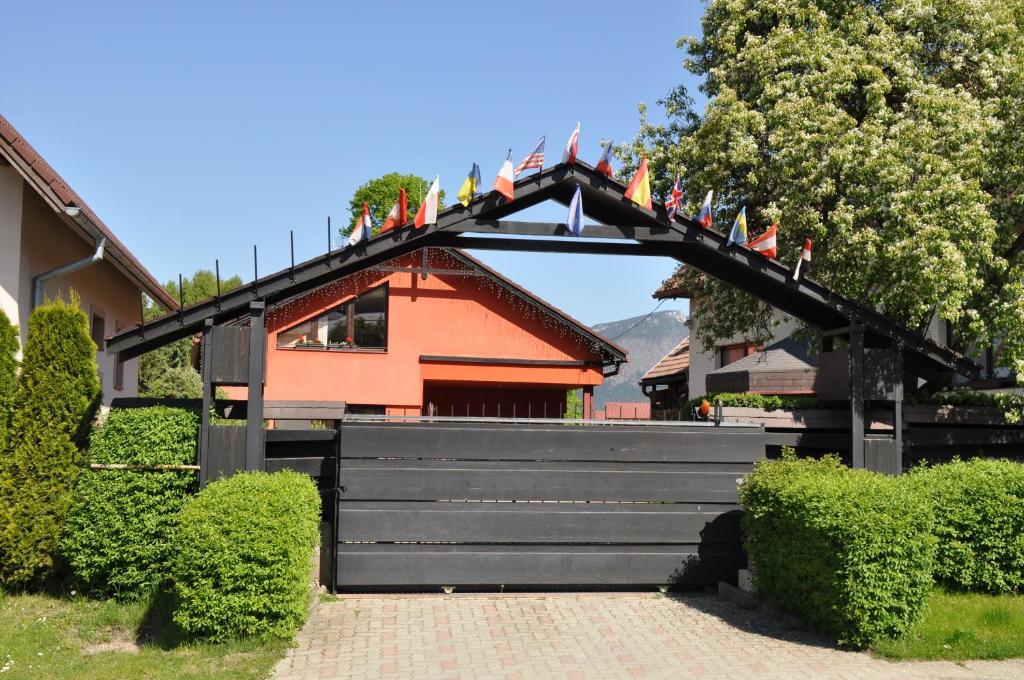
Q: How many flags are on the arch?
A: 15